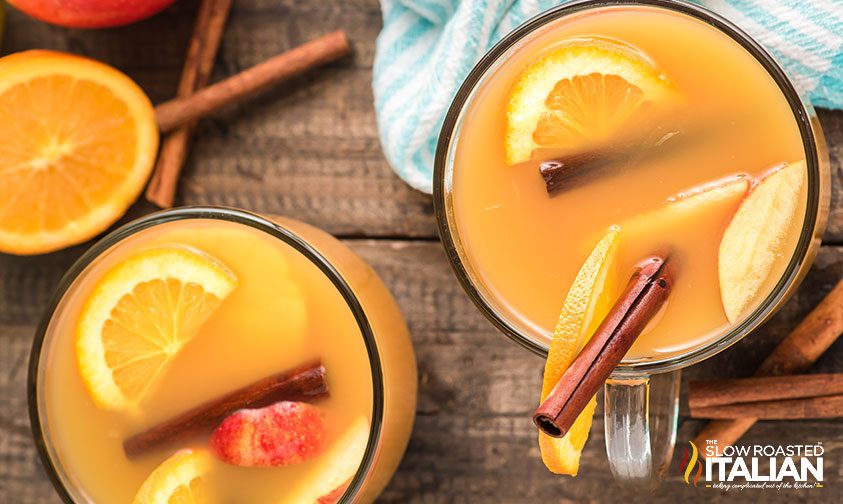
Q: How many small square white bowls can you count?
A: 0